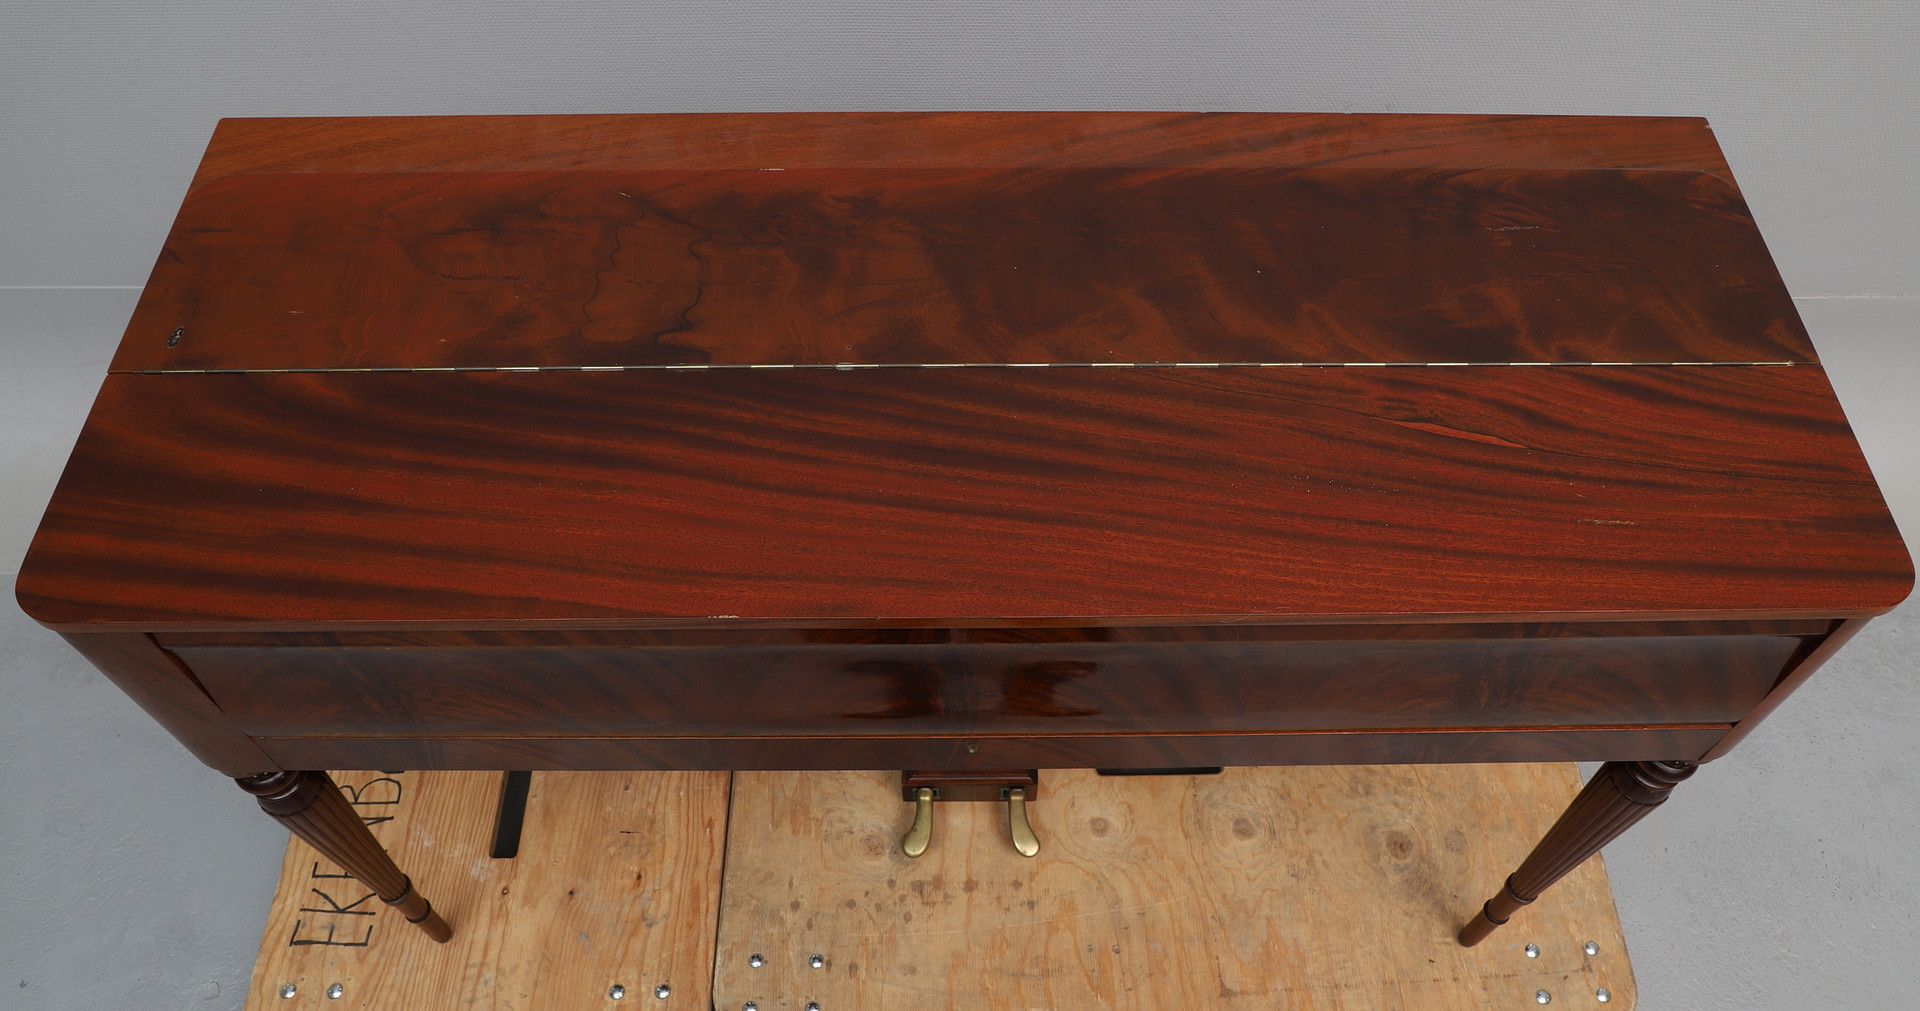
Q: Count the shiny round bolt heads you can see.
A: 12